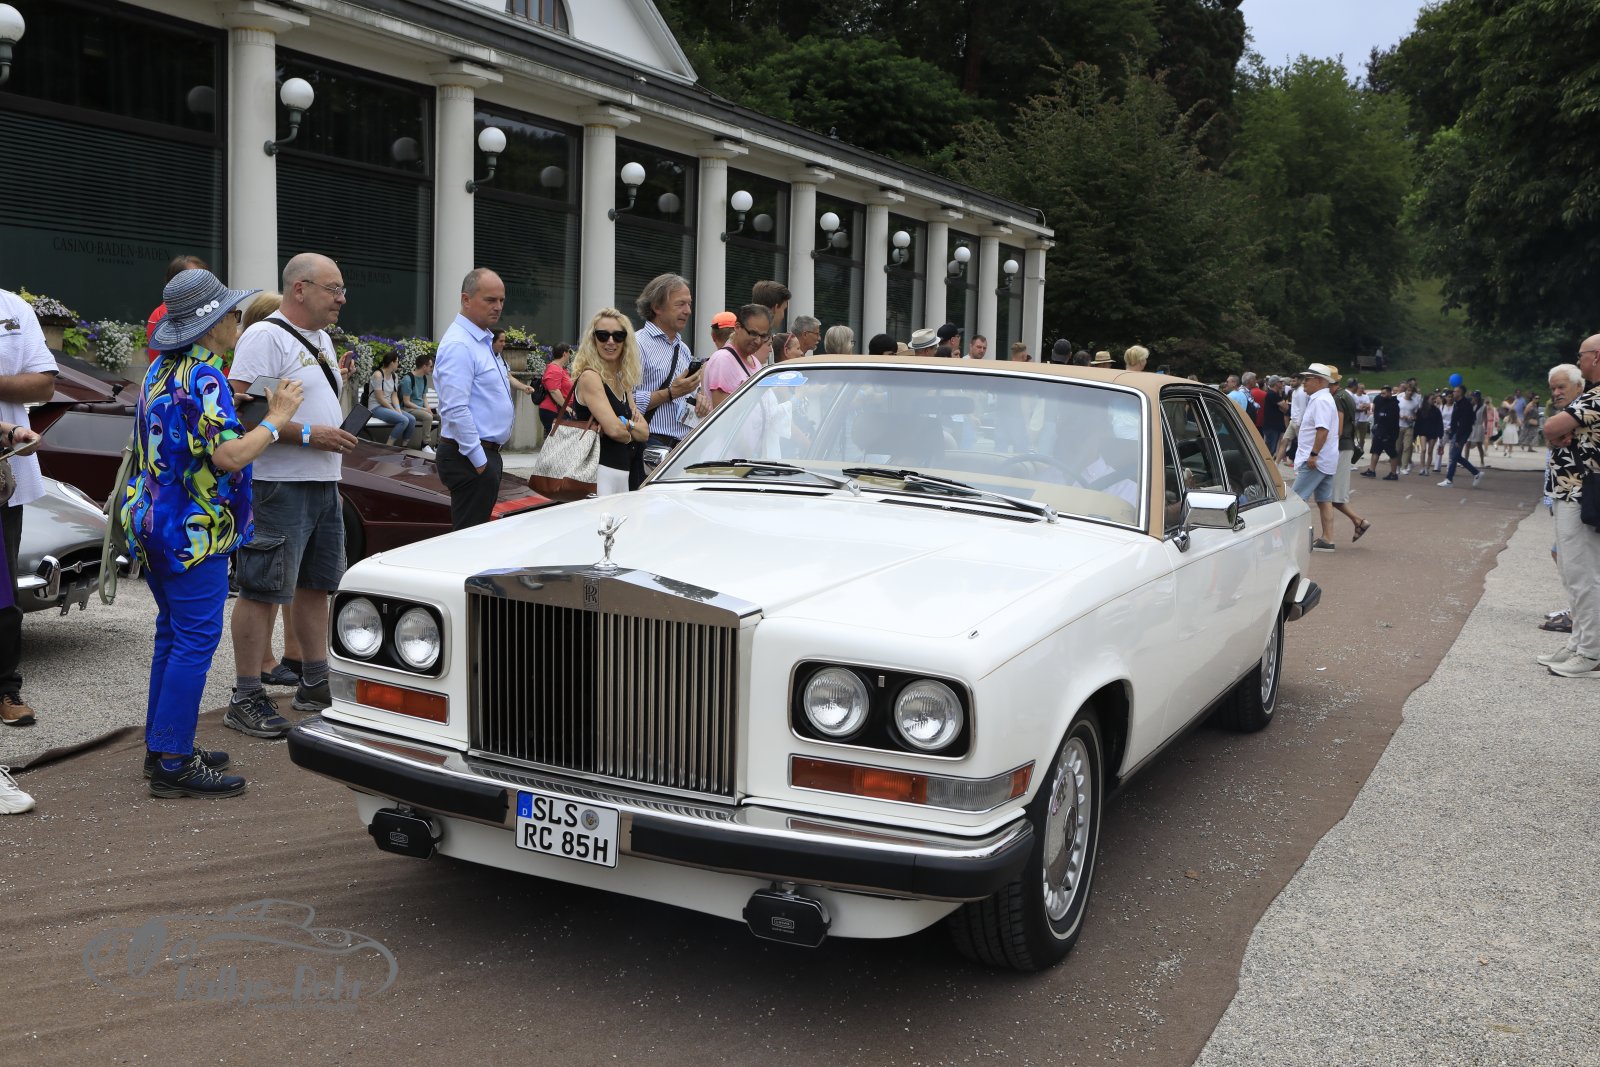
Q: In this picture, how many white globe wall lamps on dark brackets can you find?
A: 9